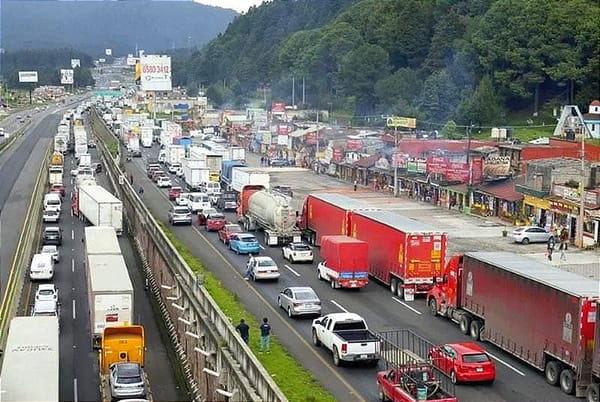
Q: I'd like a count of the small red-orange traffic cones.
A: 0